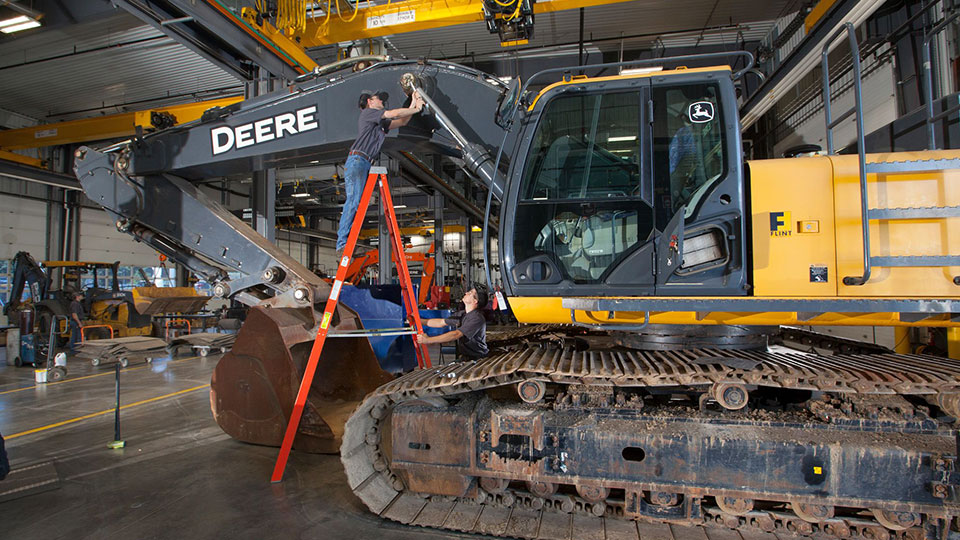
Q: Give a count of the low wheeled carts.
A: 2